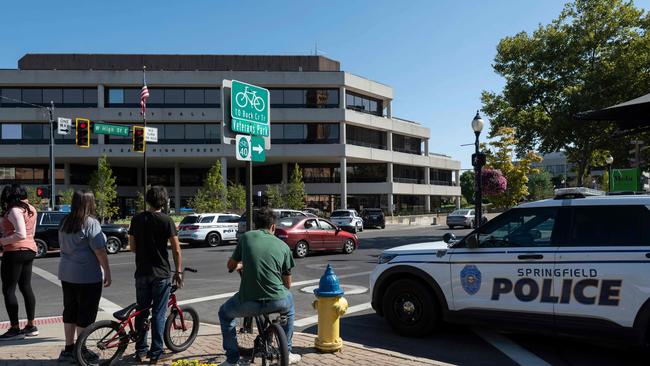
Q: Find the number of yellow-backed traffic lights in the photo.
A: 2